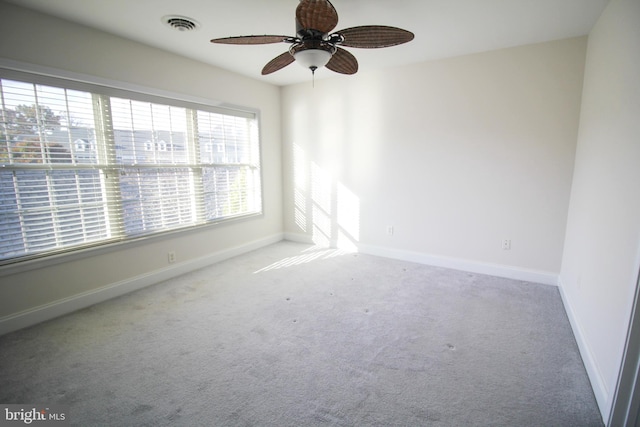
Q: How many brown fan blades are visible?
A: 5